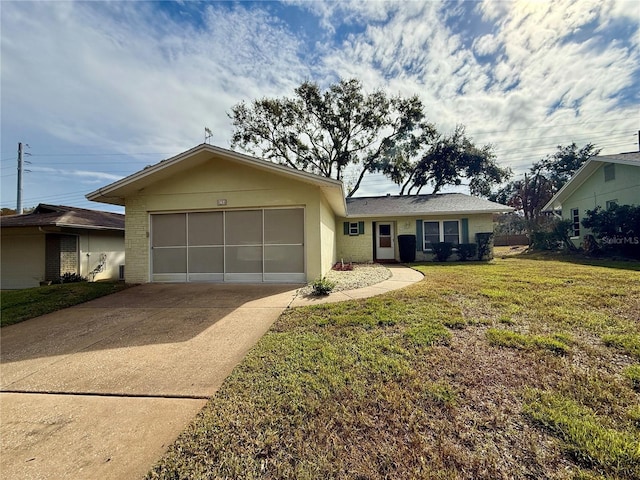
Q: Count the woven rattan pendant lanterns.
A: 0